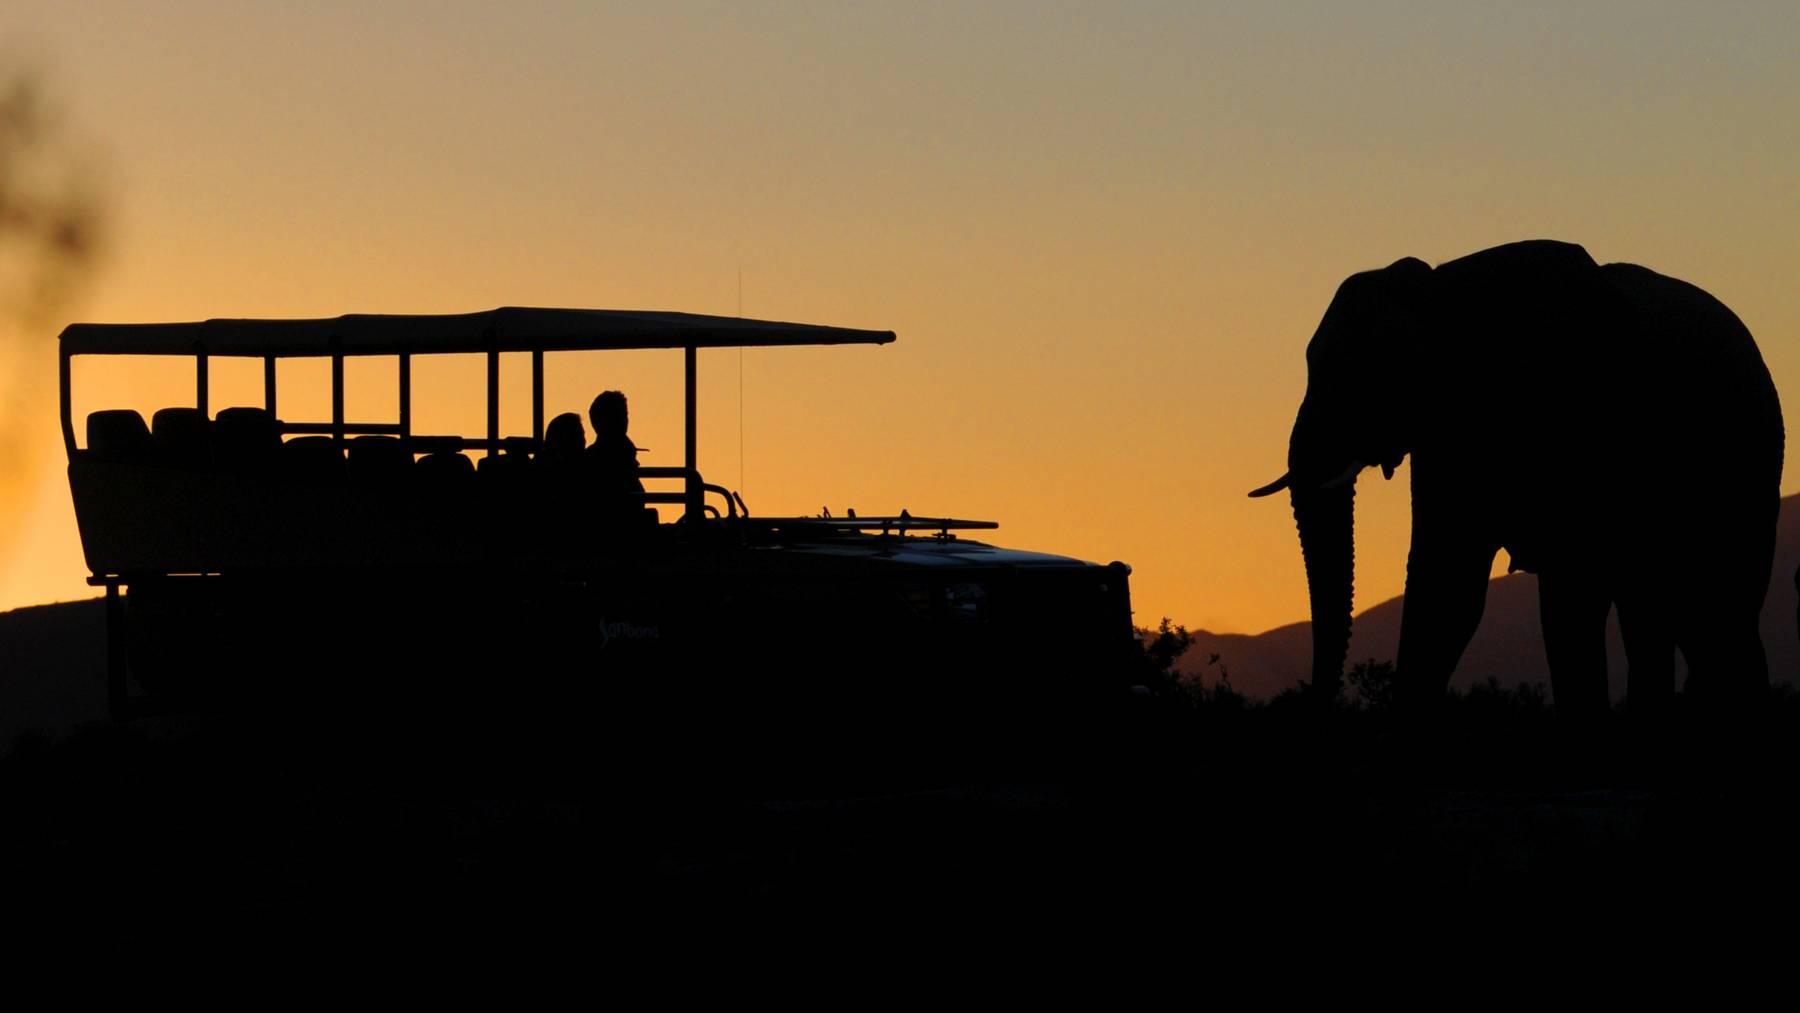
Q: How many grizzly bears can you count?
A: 0